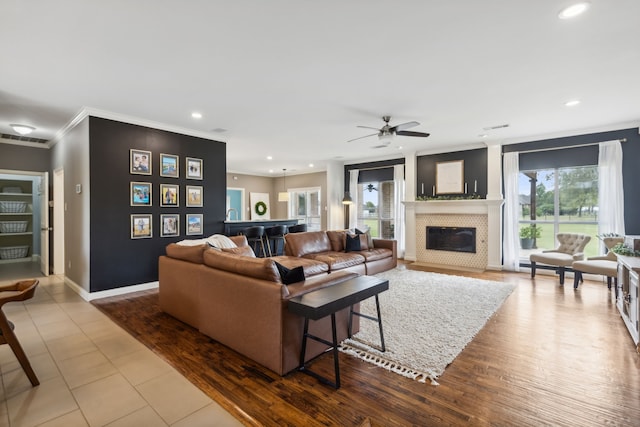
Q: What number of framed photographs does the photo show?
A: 9